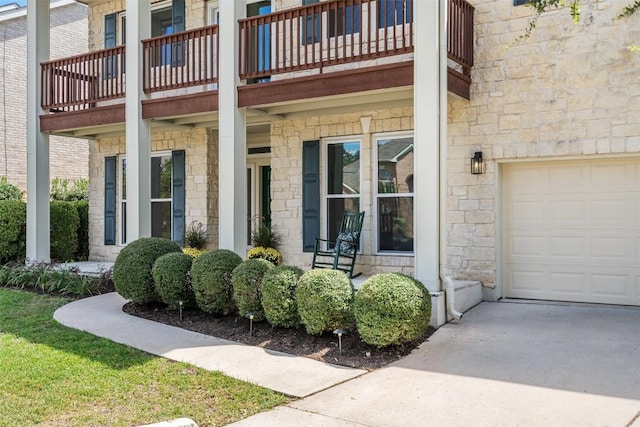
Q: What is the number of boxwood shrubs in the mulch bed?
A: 7